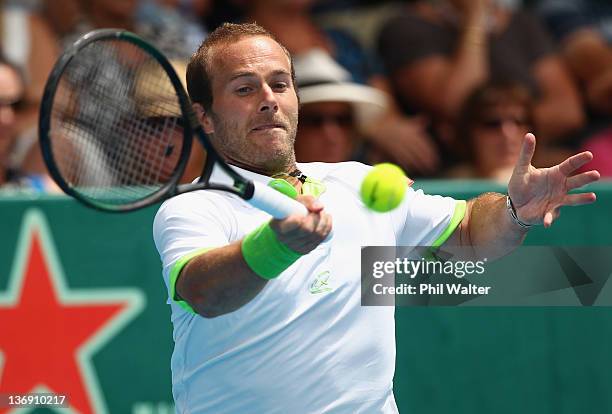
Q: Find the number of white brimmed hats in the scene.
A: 1